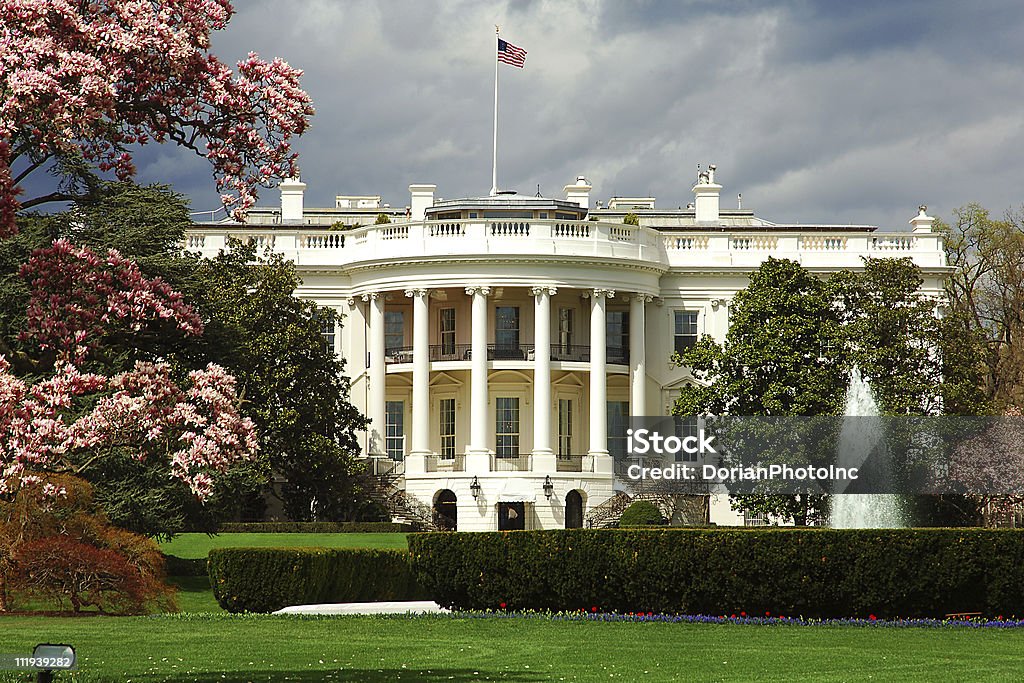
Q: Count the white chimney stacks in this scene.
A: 5